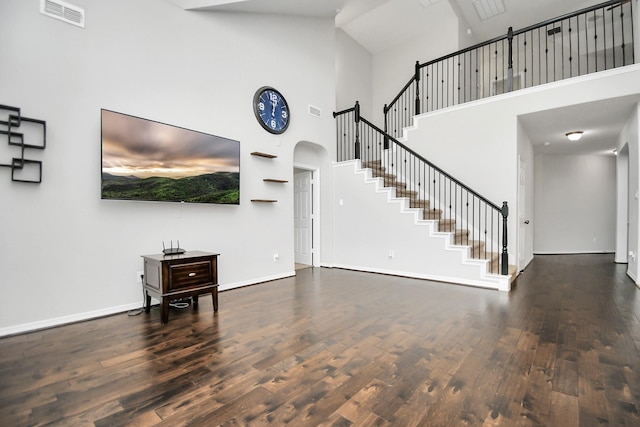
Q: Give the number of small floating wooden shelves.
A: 3